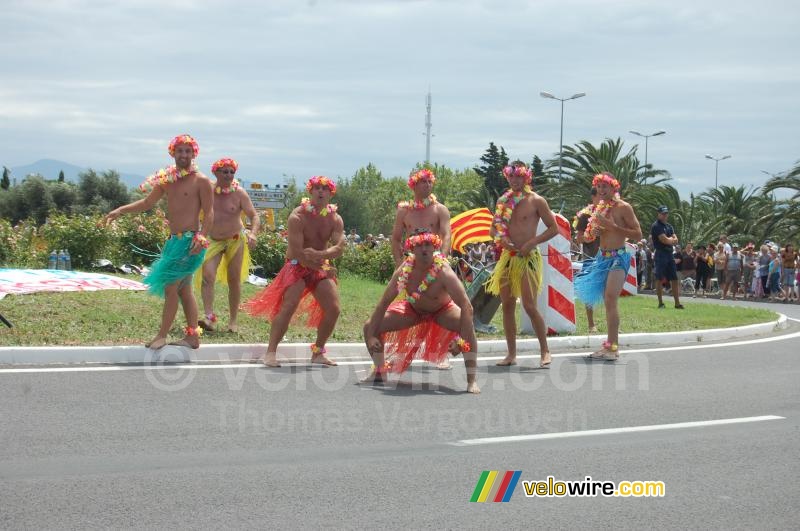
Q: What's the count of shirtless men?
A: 7